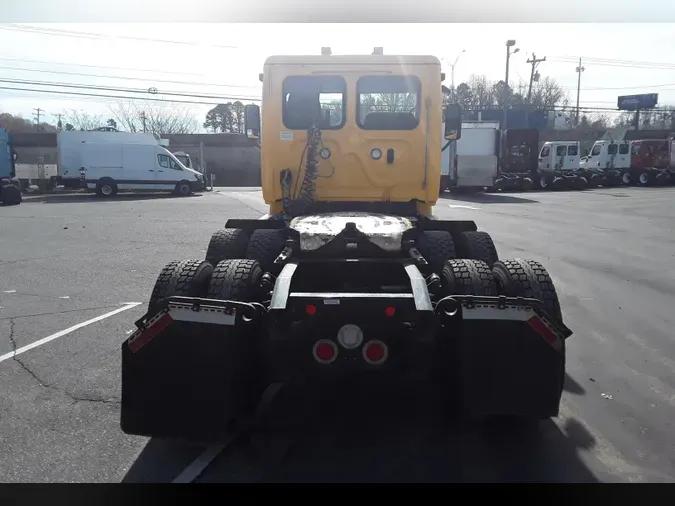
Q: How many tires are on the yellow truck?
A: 8